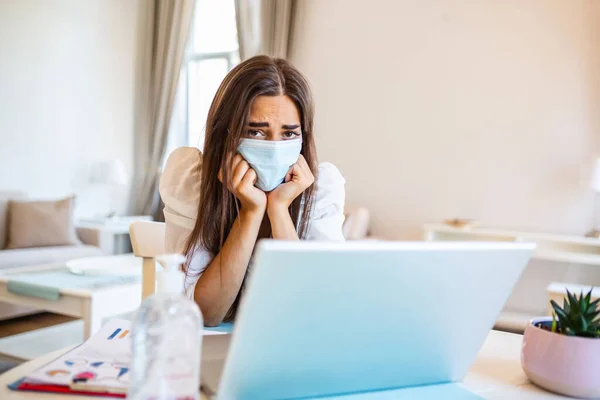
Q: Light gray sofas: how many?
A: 1